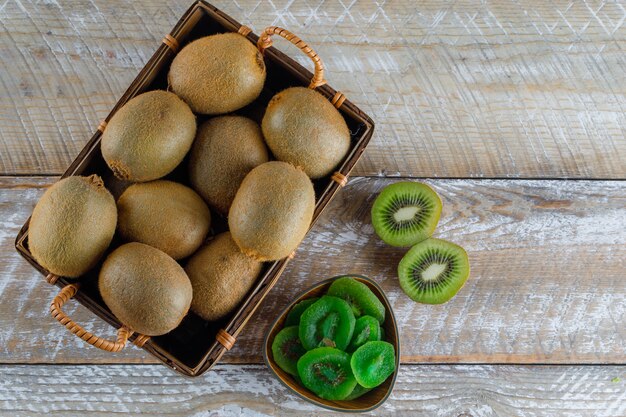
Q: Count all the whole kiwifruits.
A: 9